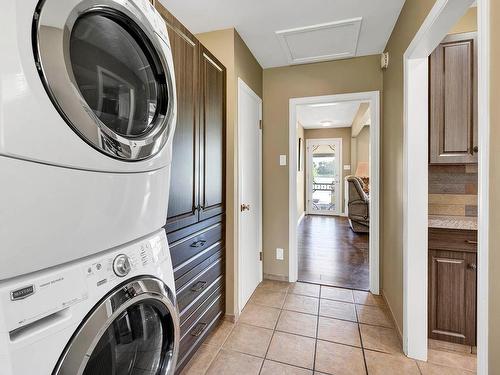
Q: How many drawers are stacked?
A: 3